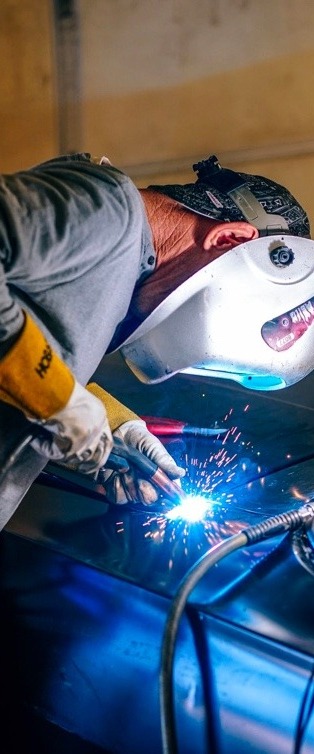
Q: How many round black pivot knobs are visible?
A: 1